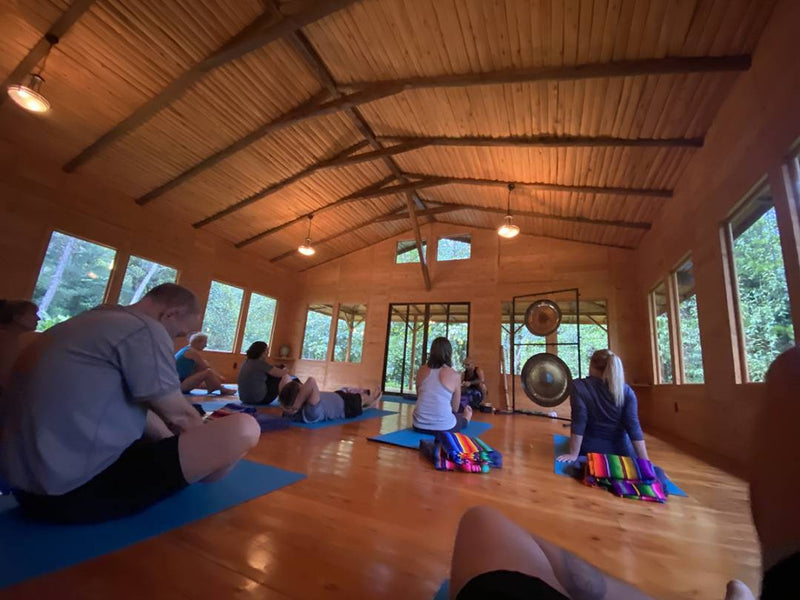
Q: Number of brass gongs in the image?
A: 2